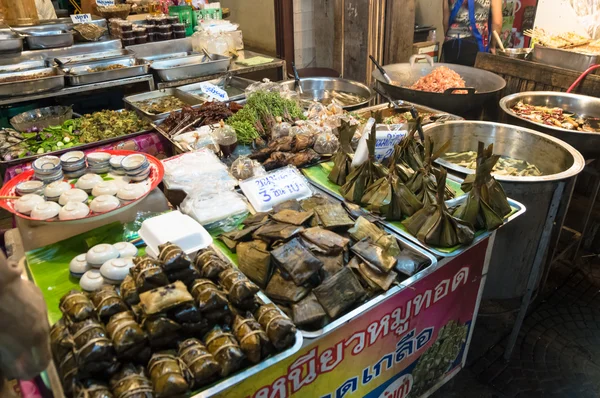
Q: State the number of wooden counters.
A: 1